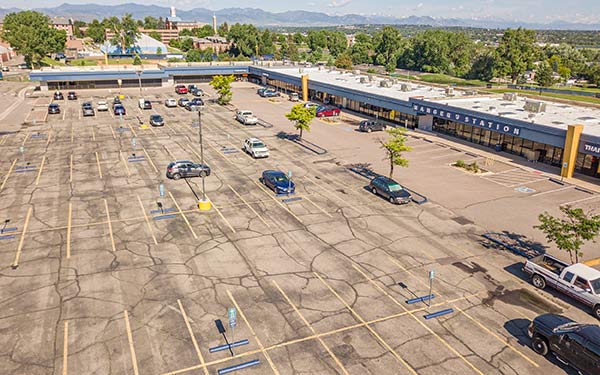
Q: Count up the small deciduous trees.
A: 4